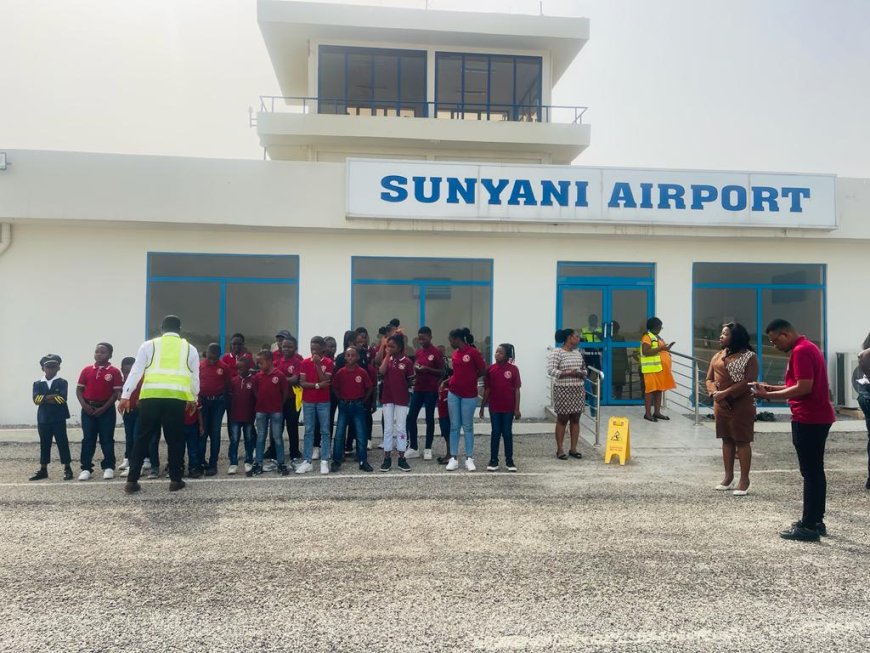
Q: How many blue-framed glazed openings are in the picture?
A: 6